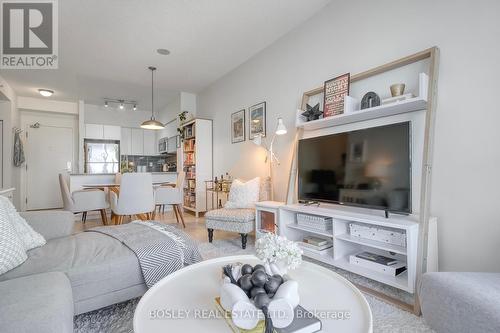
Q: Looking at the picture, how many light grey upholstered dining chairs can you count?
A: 4